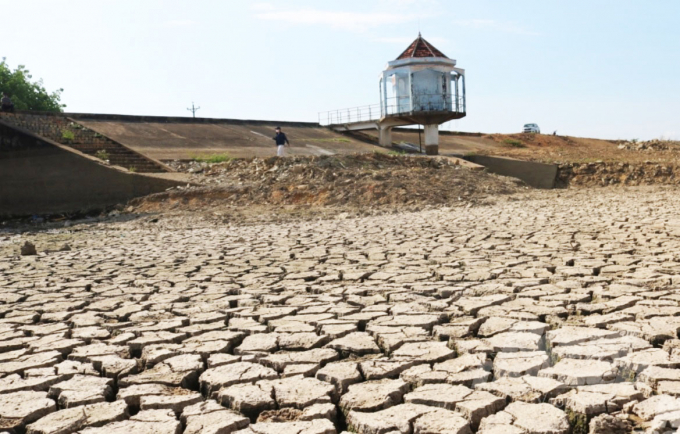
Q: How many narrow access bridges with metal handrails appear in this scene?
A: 1